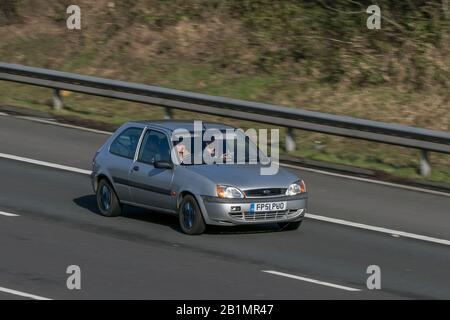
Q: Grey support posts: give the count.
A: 4